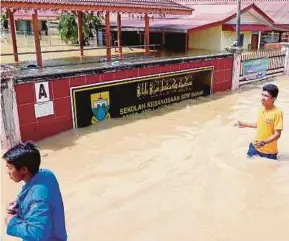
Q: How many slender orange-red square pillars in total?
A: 6